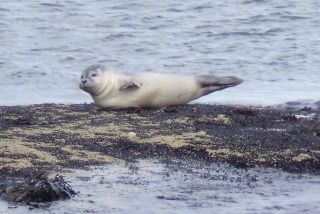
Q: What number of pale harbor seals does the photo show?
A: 1